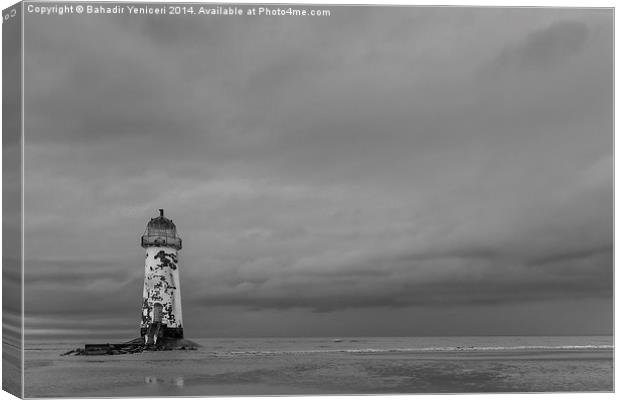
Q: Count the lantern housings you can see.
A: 1